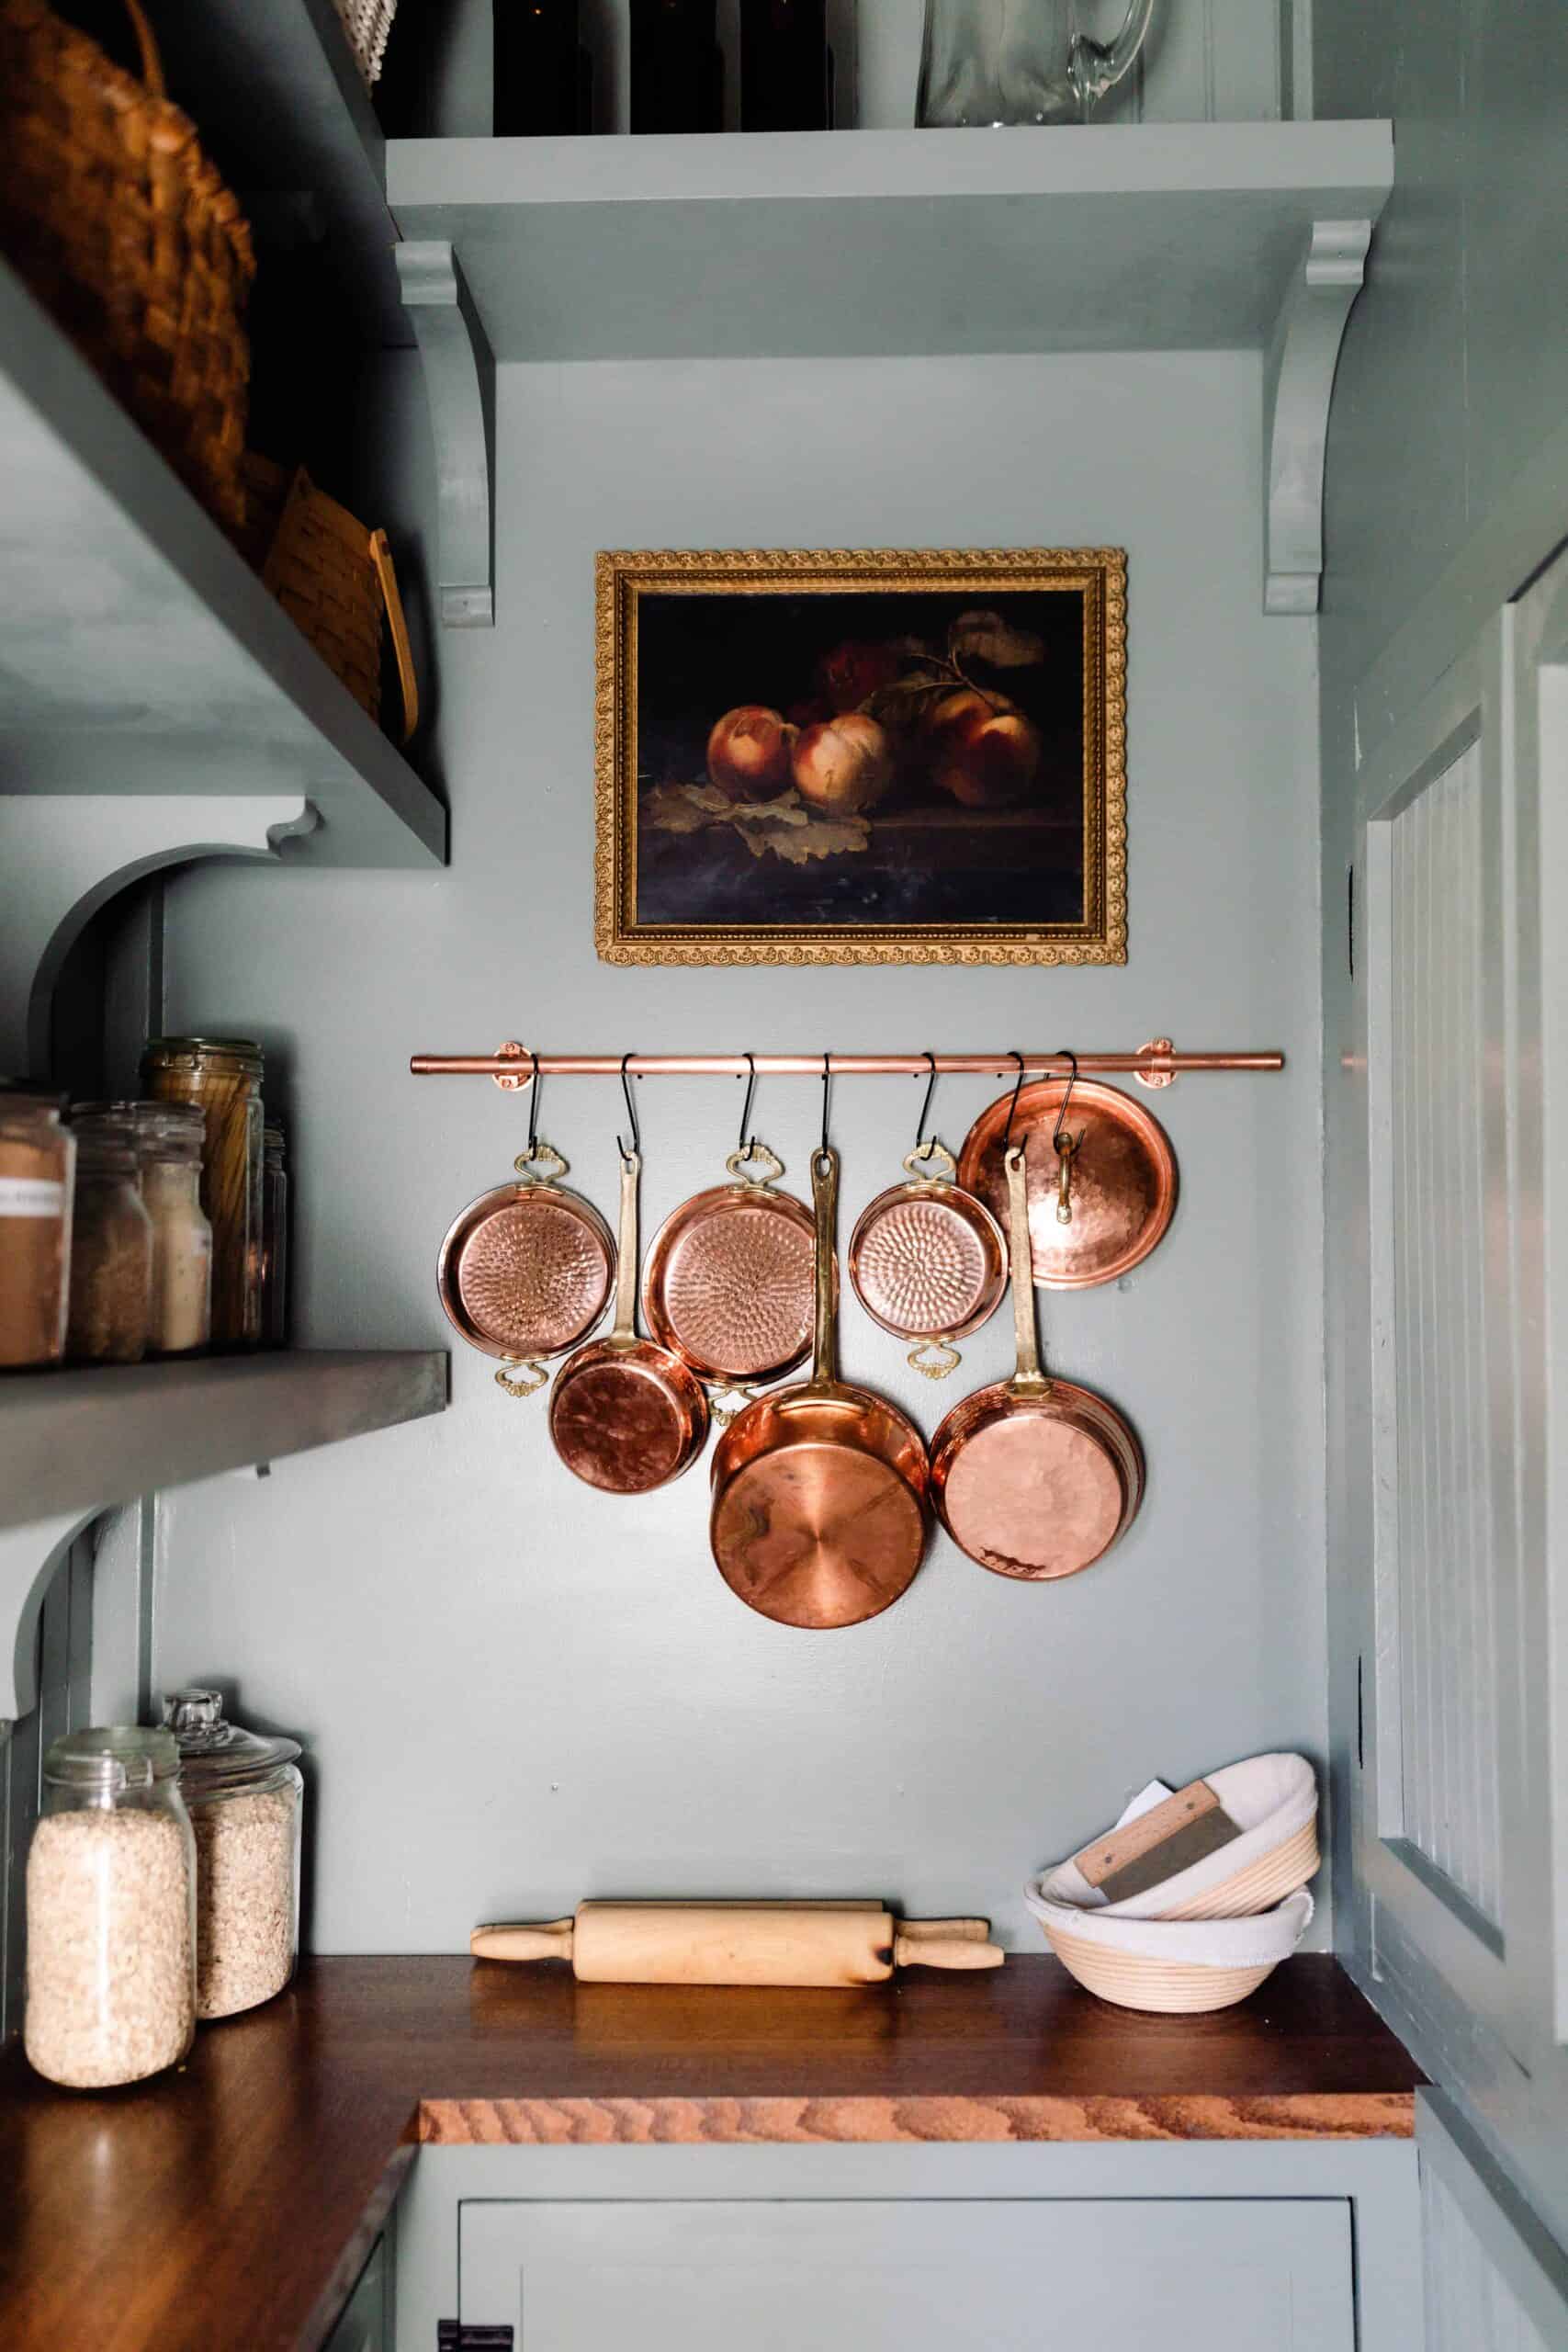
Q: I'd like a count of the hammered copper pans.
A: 3